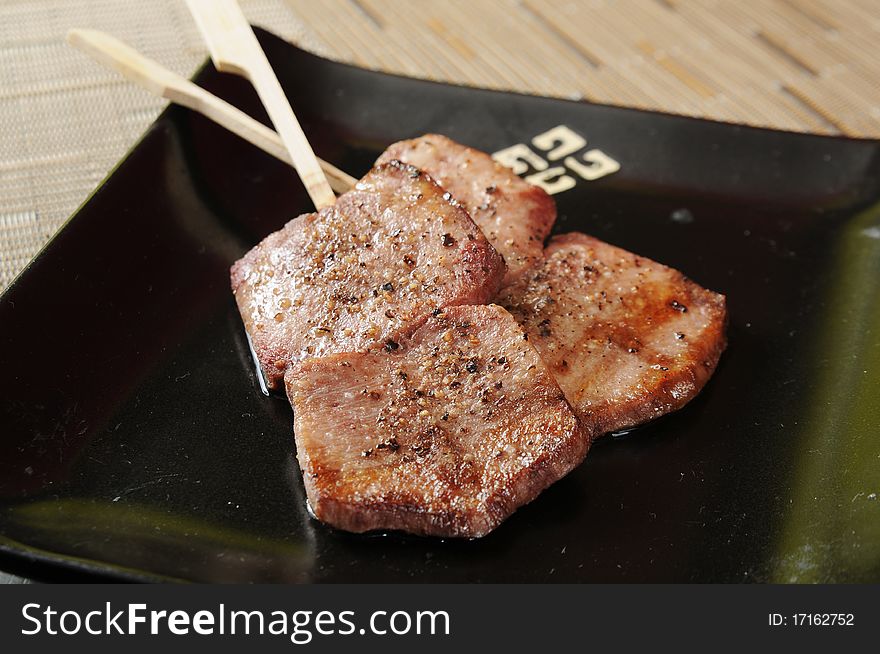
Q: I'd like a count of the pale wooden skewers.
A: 2